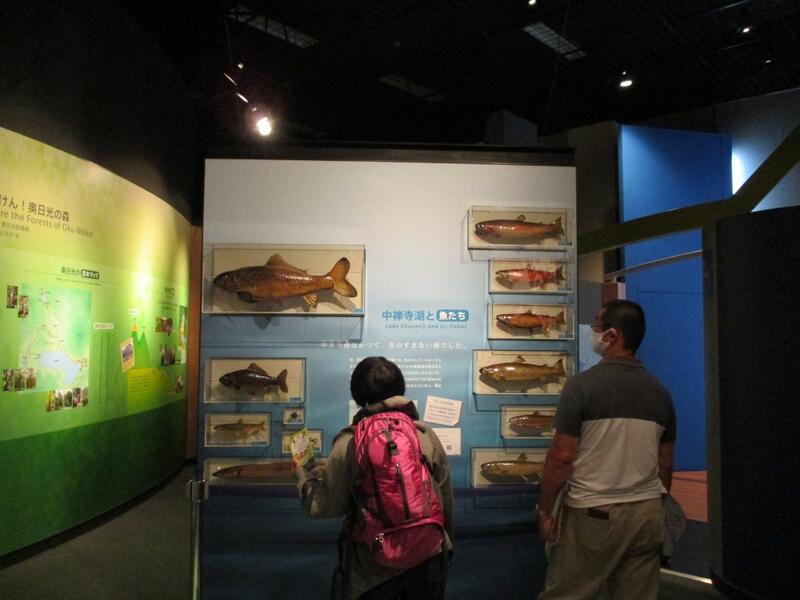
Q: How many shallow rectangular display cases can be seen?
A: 12